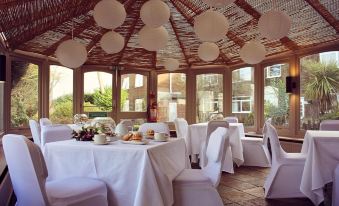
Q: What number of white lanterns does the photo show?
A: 11